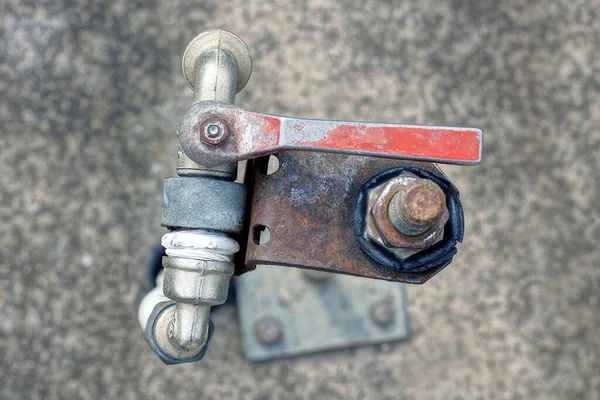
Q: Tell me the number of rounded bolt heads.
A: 2